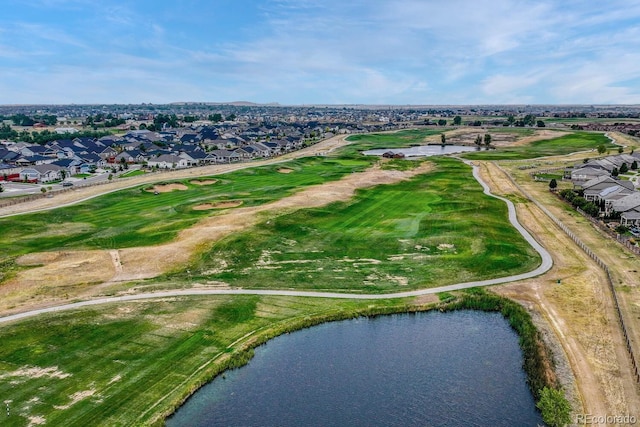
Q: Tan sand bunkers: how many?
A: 4